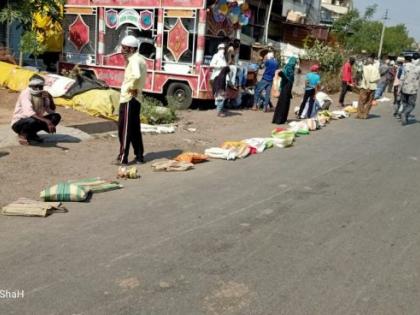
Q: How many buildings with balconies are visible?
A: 1